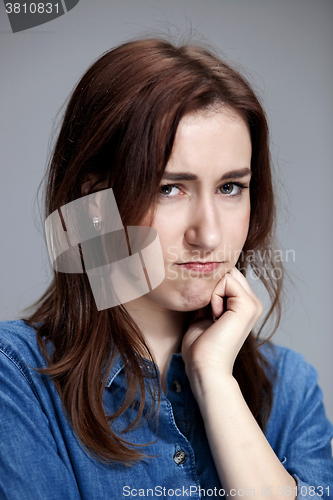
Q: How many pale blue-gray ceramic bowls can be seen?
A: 0